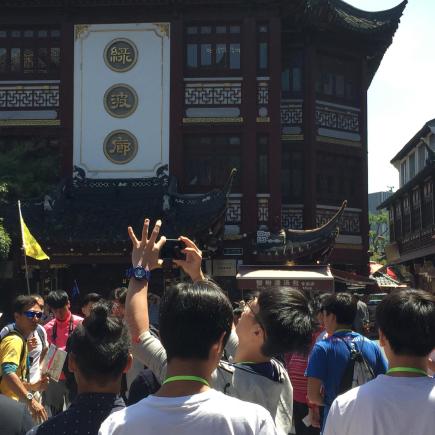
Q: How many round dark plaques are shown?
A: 3